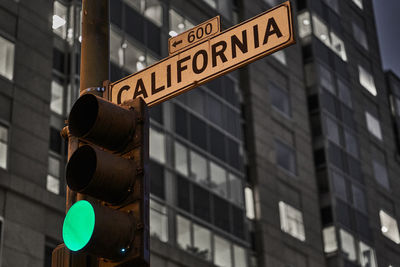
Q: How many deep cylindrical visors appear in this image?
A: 3